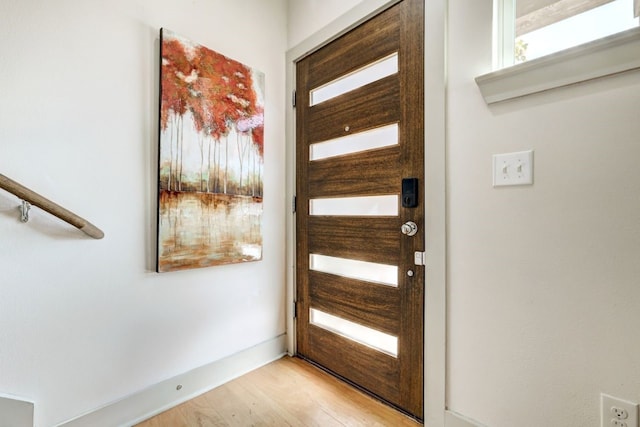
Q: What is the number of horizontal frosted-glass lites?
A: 5